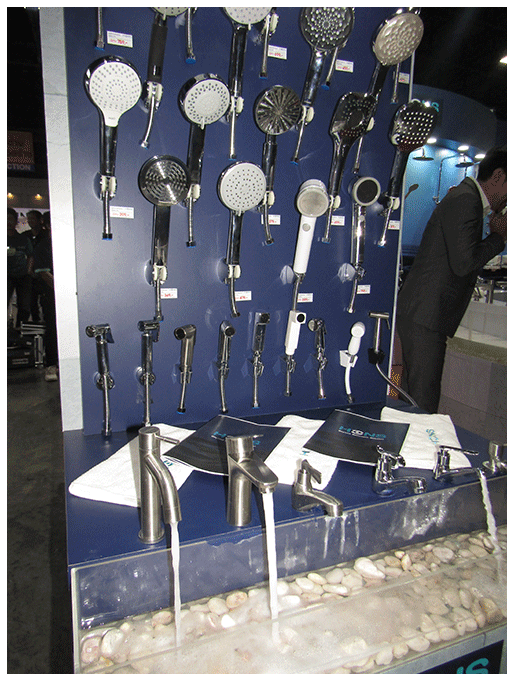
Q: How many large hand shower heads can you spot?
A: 13